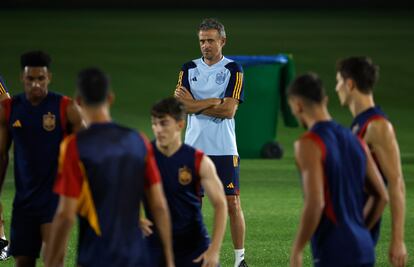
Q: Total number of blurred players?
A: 5